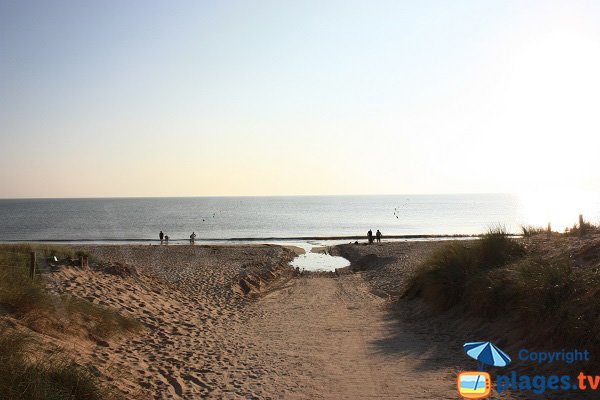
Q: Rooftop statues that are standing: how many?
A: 0